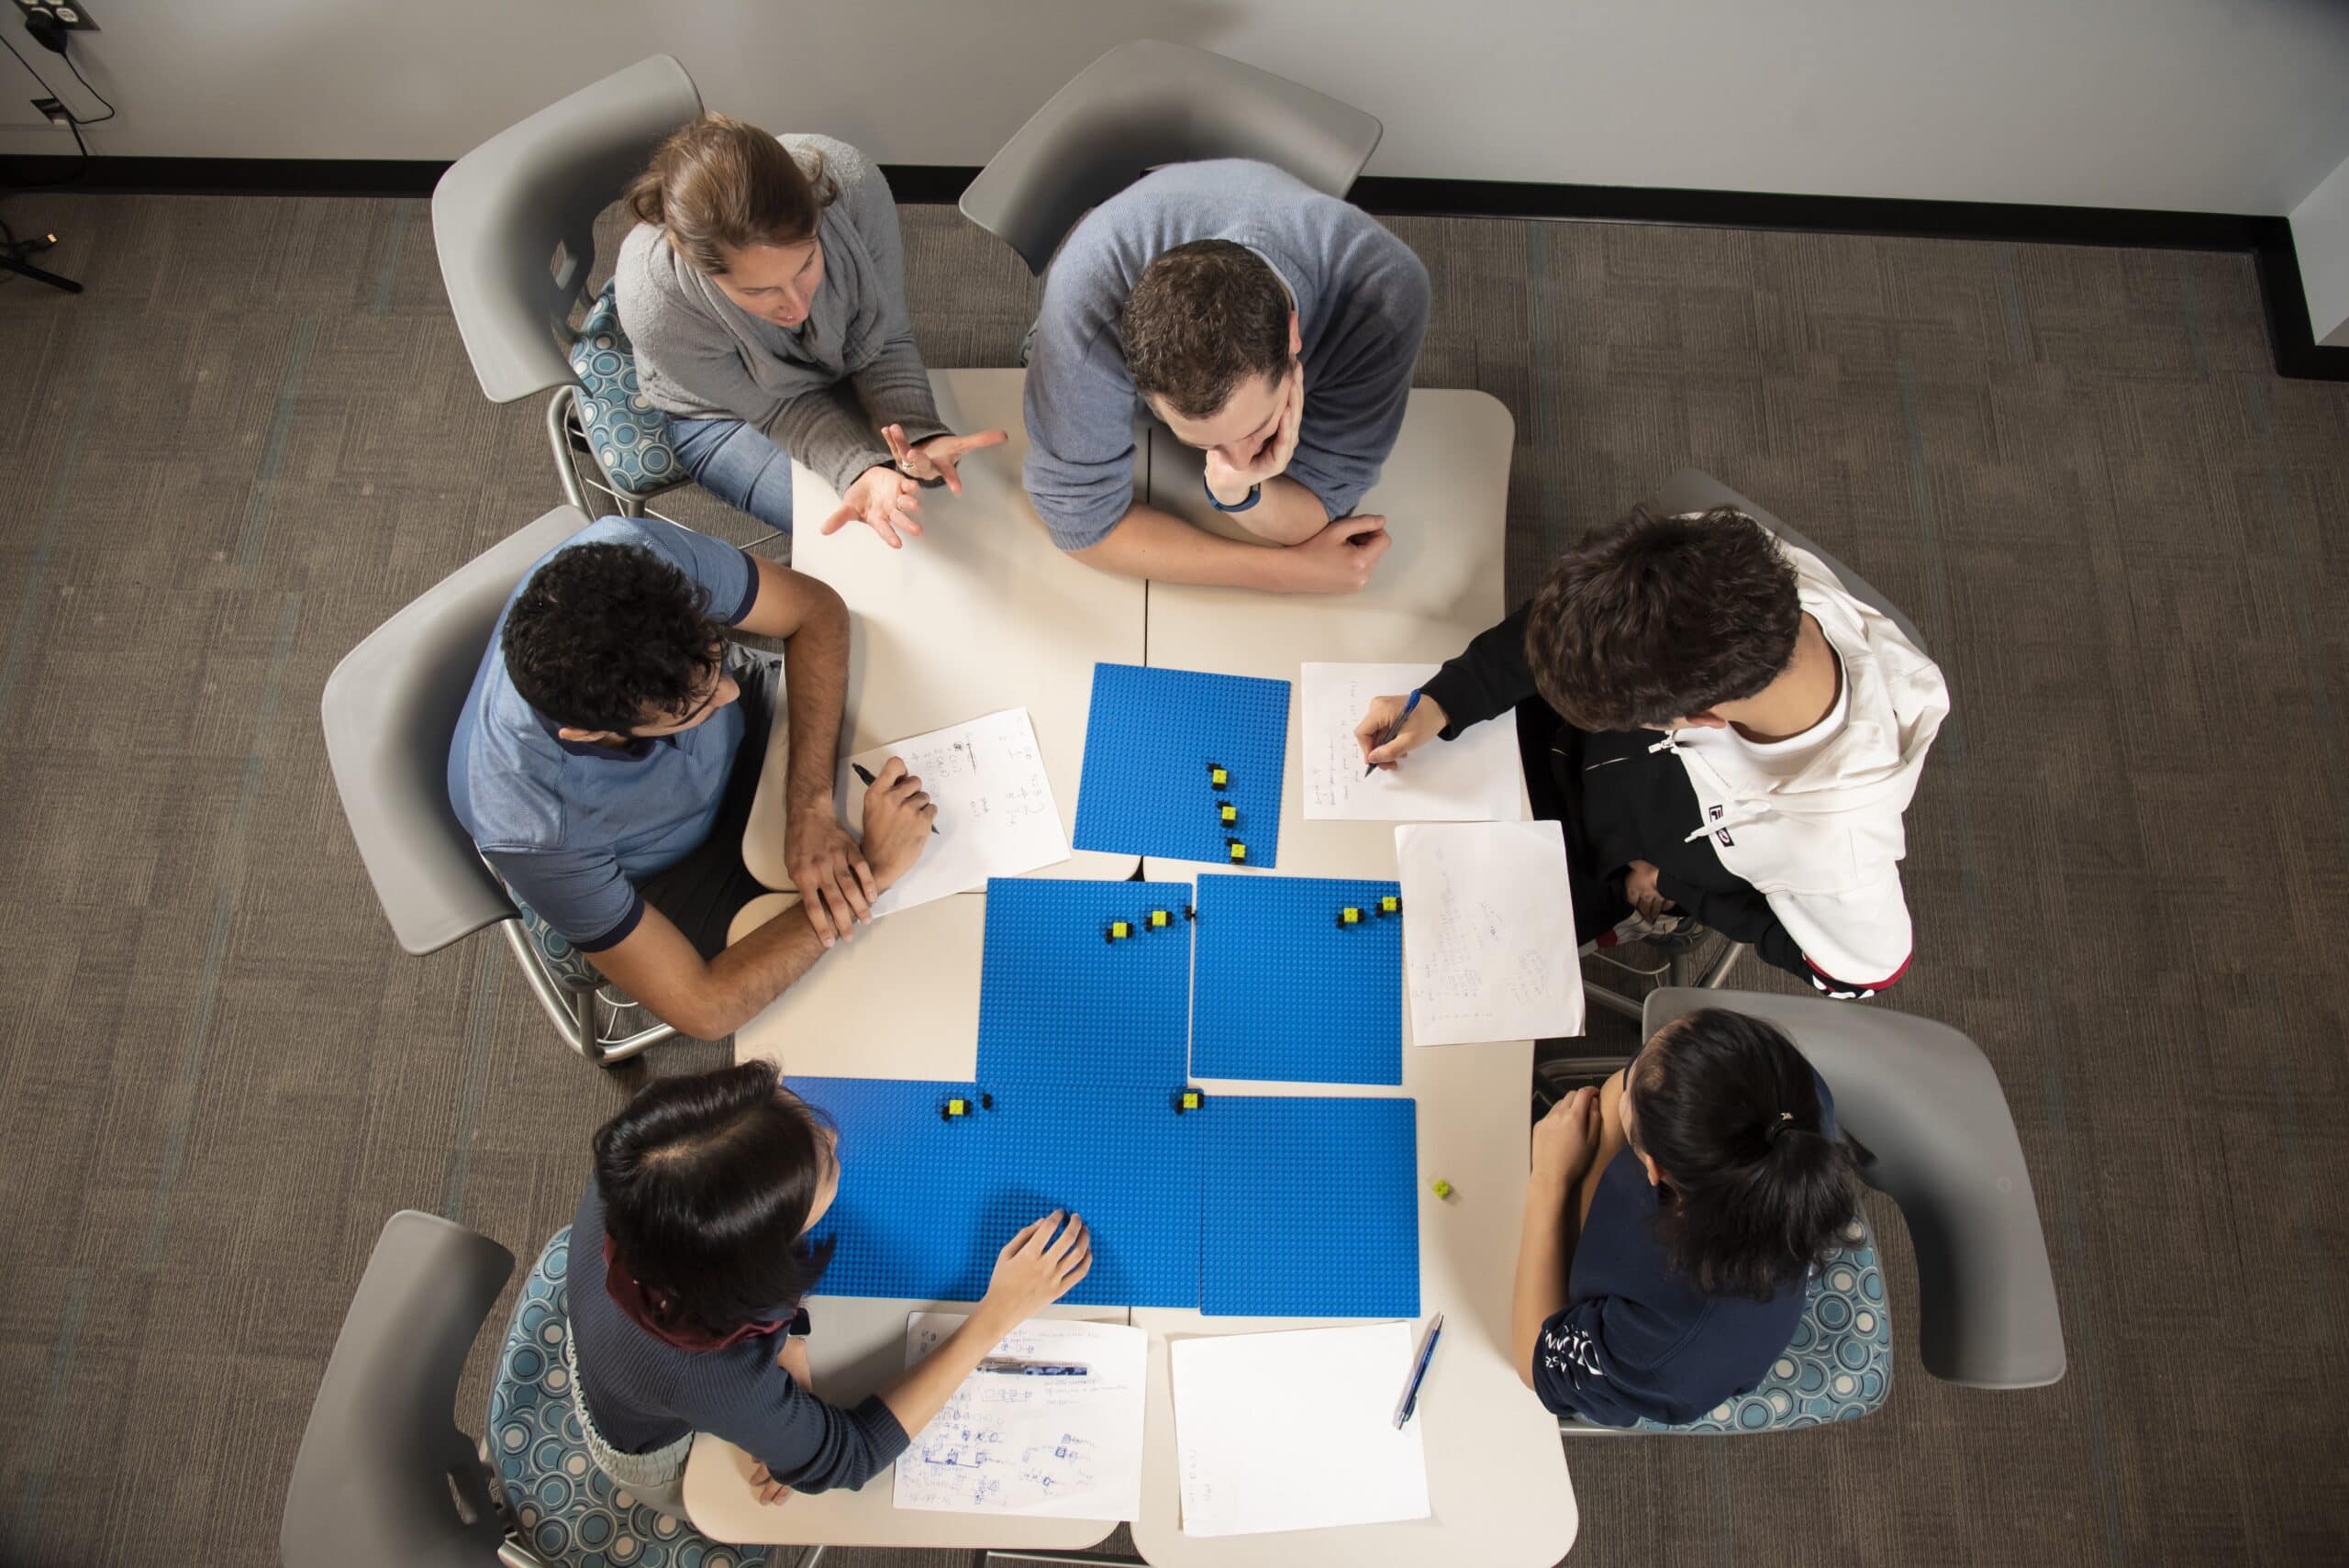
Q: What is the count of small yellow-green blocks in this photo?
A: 10